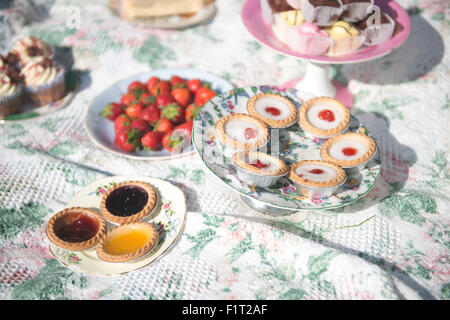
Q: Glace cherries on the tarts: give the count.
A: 6